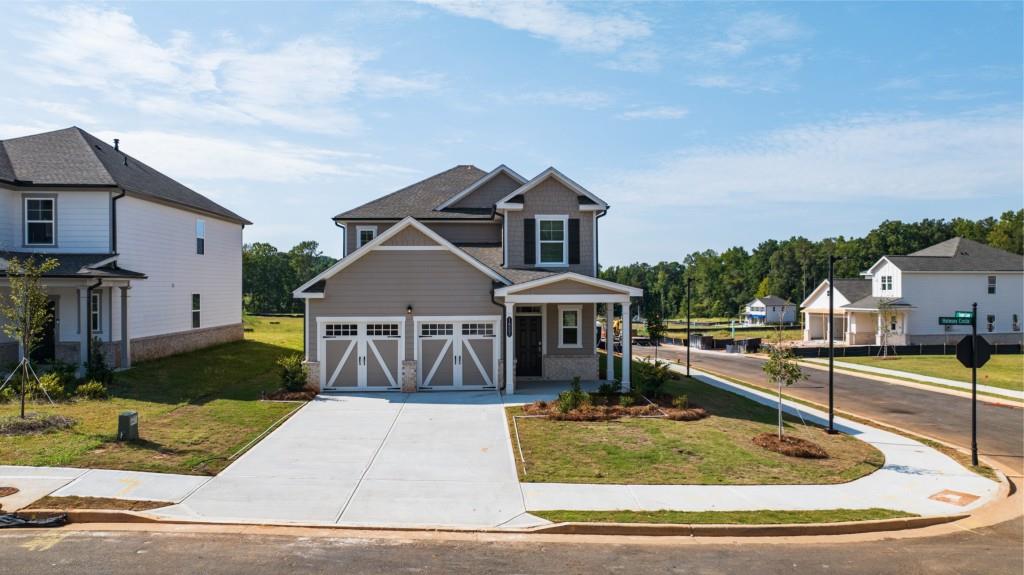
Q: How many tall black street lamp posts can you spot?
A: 2